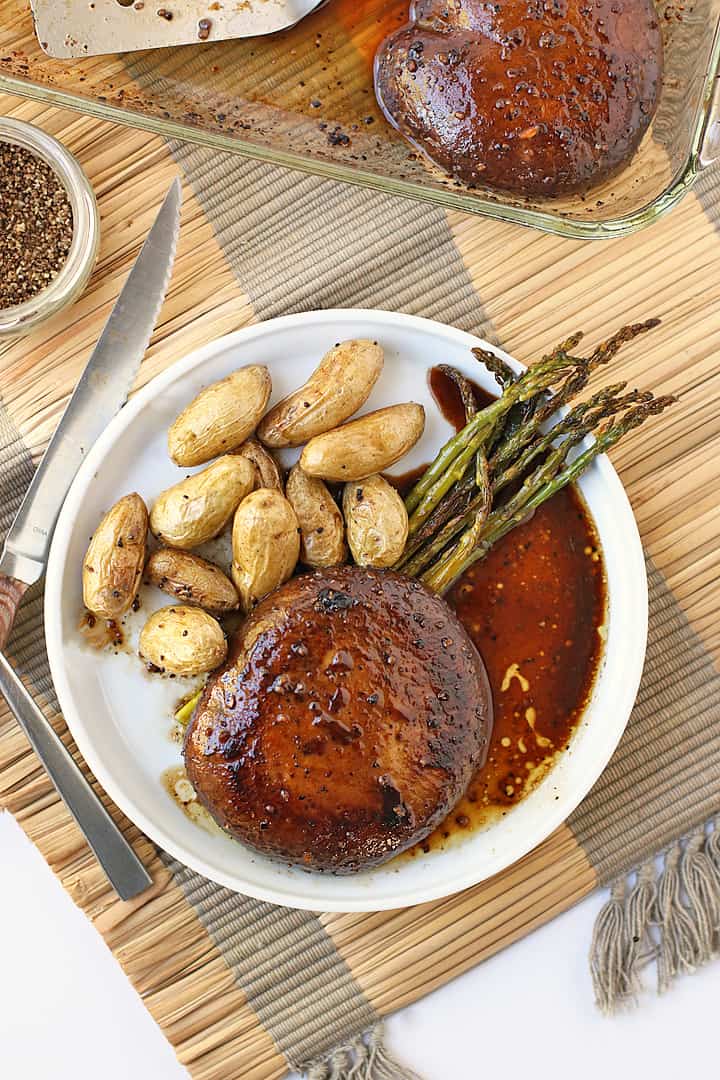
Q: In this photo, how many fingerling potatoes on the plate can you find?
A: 11